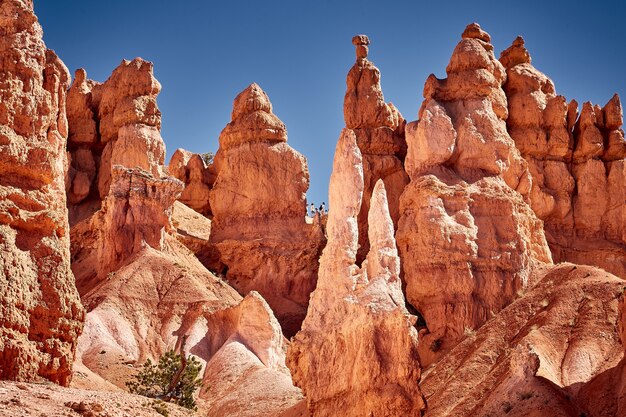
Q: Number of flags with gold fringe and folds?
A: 0